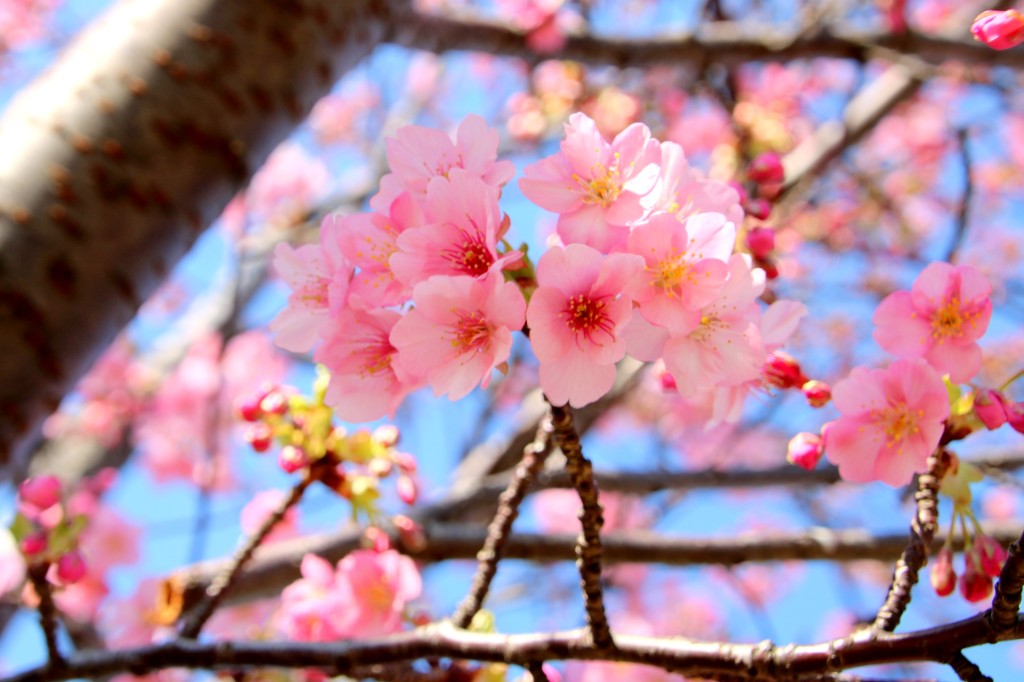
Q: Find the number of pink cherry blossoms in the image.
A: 13